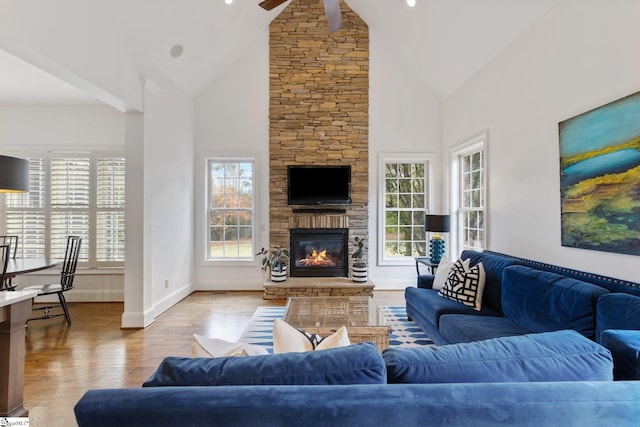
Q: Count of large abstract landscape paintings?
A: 1